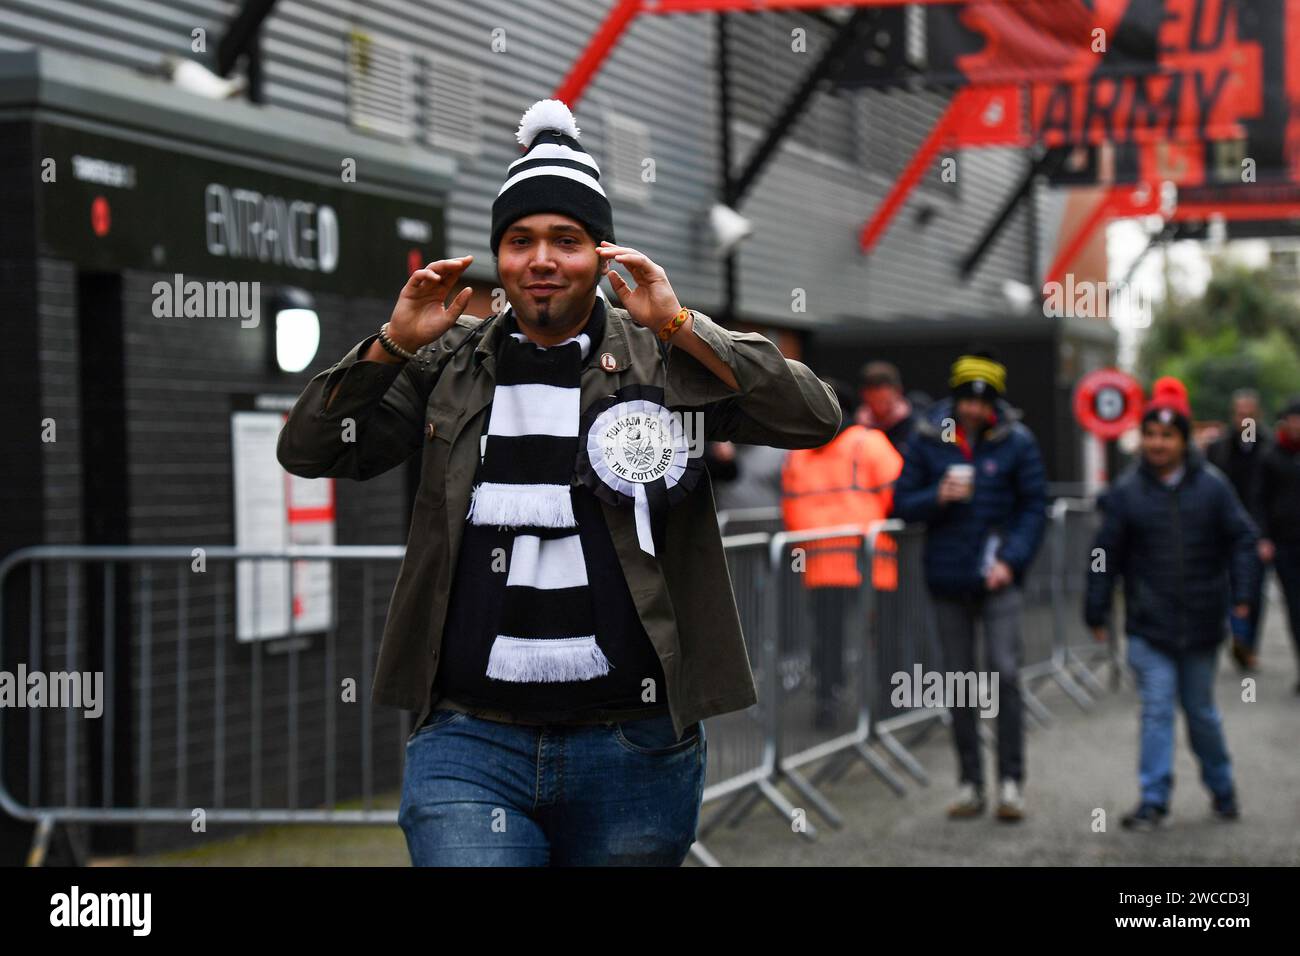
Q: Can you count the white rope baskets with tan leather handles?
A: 0